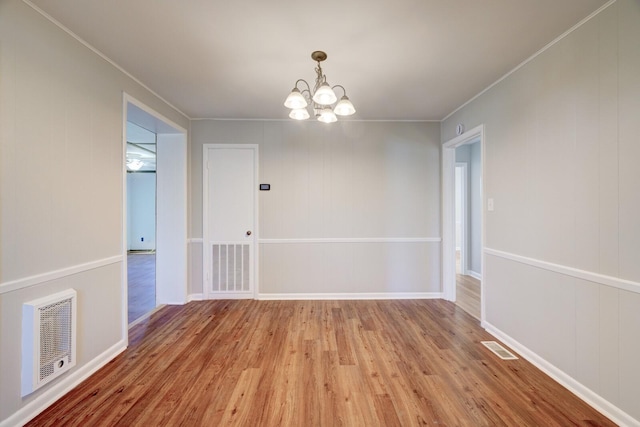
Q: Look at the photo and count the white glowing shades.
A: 5